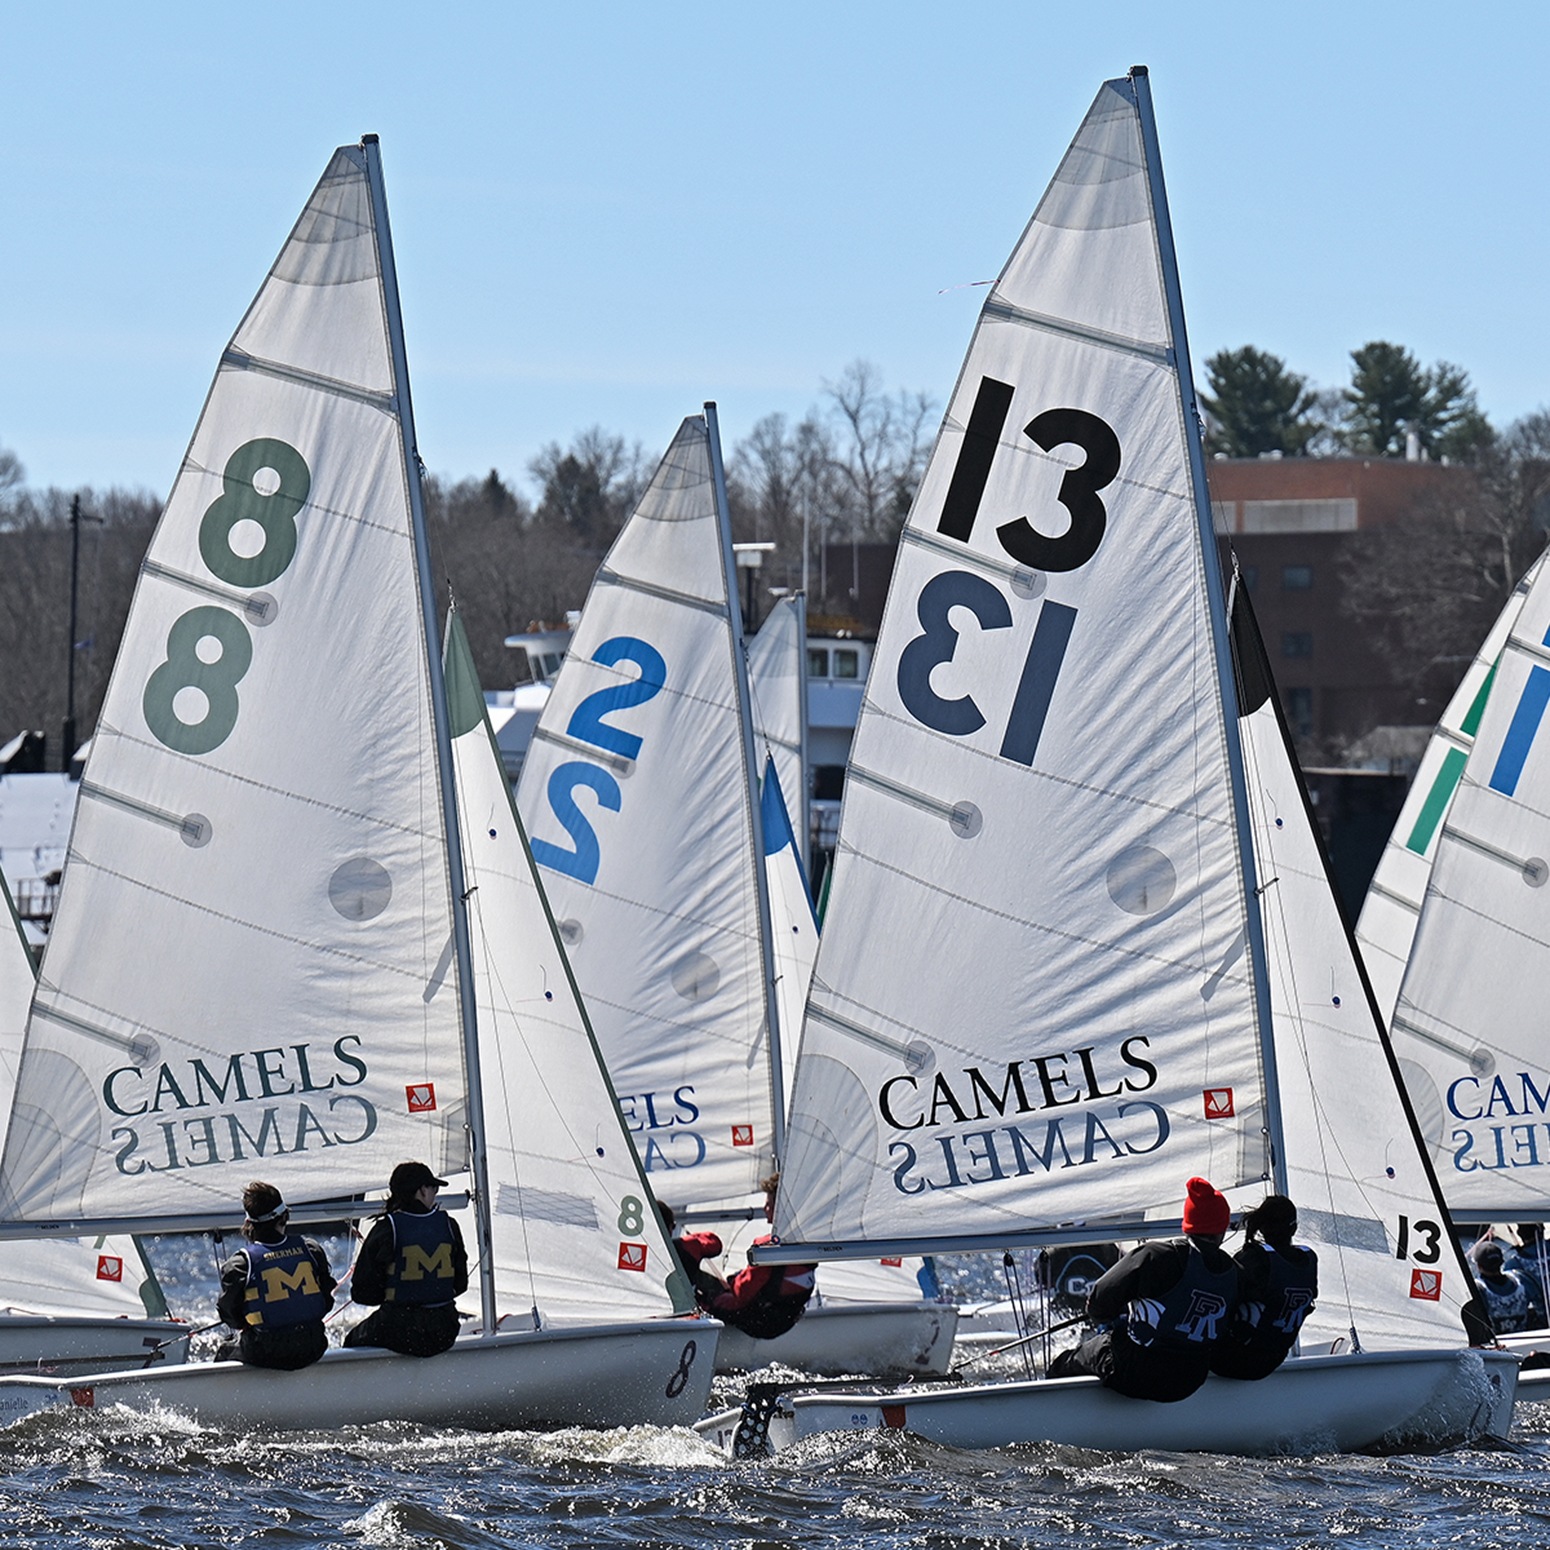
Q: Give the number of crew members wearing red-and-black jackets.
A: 2